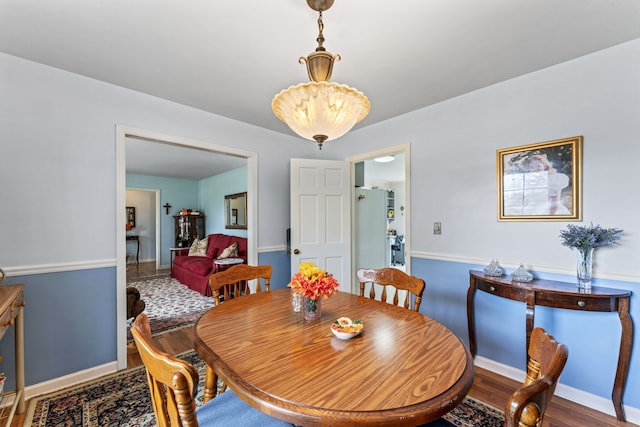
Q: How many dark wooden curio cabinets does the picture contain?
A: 1